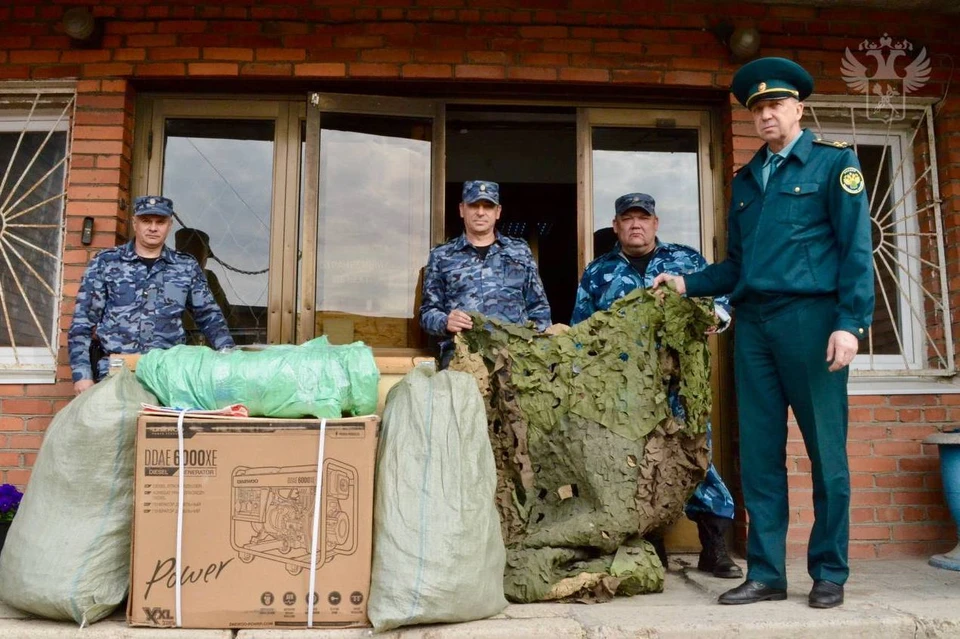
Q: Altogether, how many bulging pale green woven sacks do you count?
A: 2